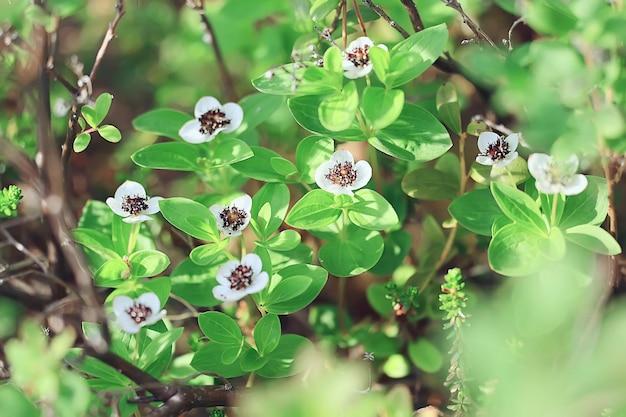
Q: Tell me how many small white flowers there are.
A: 9